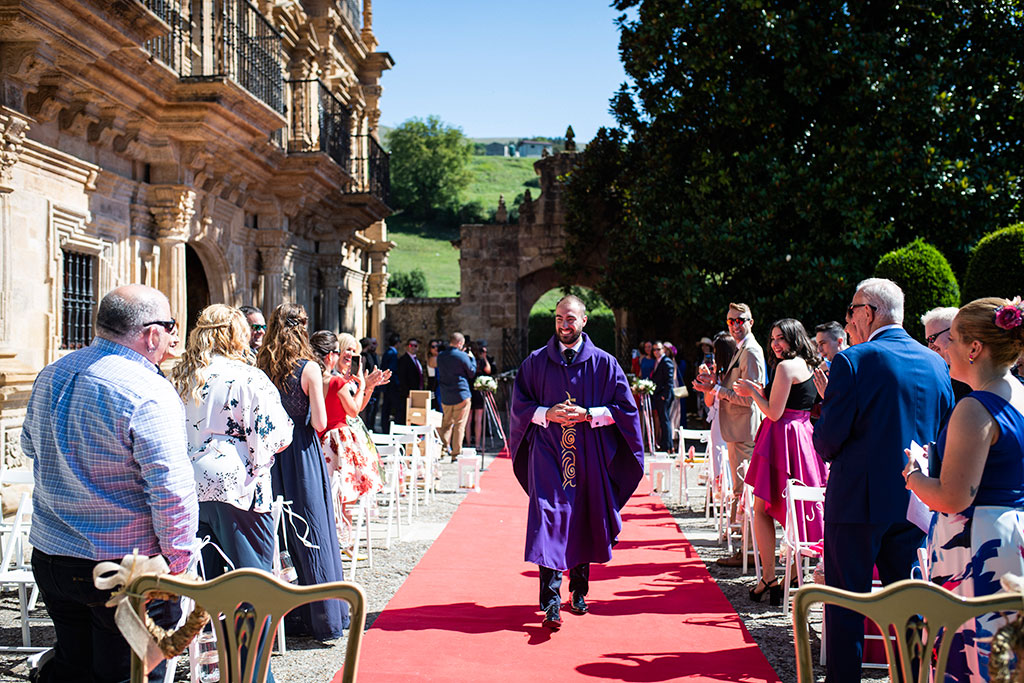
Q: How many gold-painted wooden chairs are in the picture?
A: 2